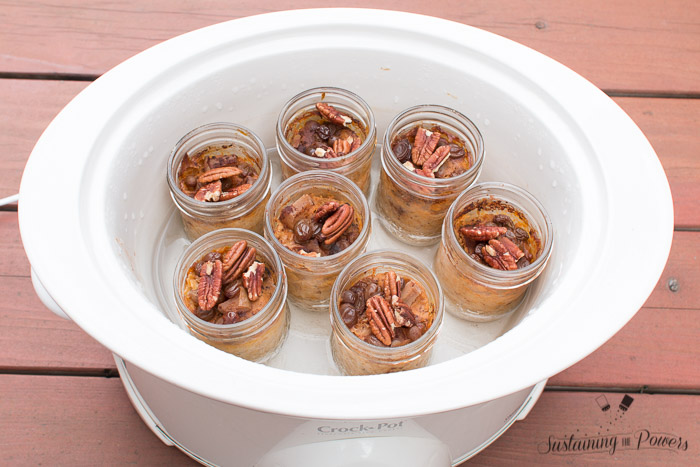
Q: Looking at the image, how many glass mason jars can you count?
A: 7